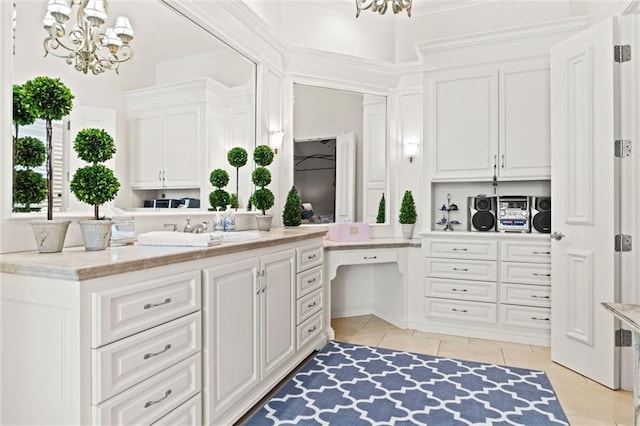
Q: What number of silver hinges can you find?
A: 4